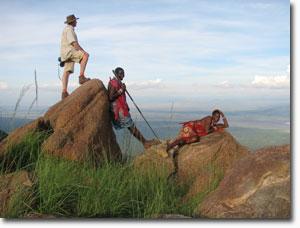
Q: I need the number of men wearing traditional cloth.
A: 2